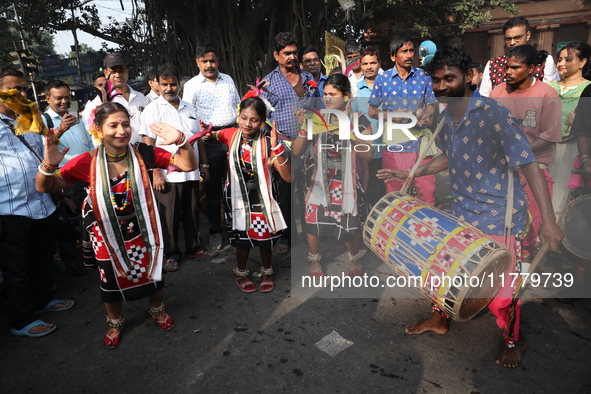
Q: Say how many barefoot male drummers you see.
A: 1